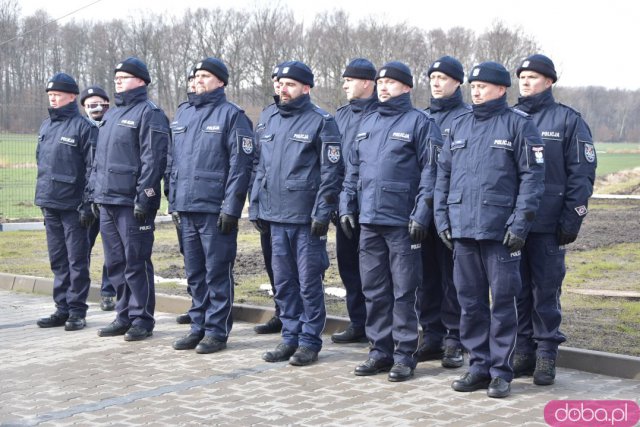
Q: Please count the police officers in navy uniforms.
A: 12